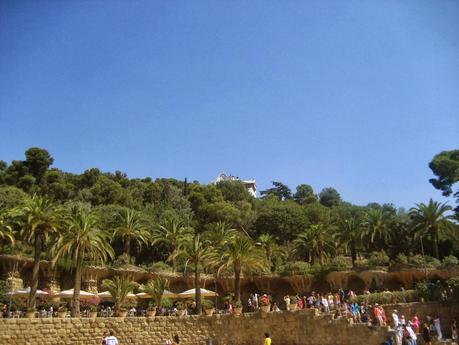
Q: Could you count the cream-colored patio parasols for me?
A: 5